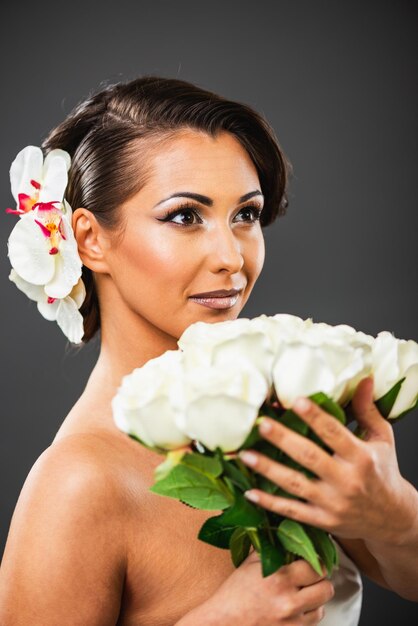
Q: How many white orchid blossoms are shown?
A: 3